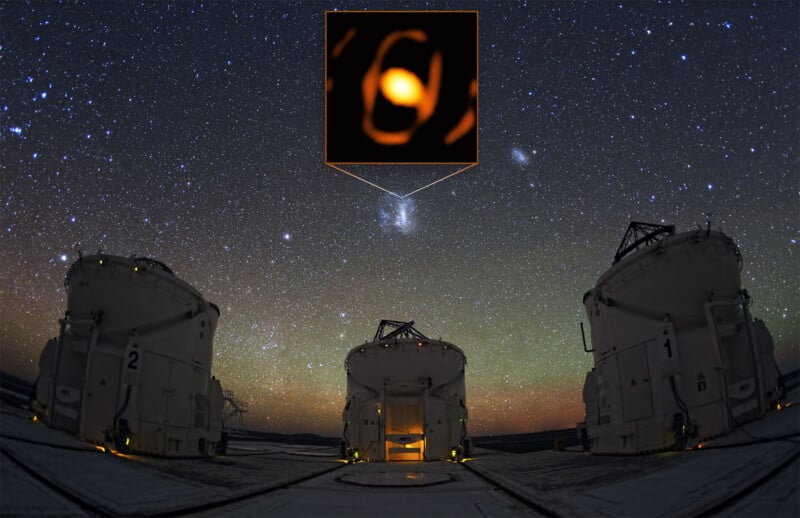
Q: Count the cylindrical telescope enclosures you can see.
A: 3